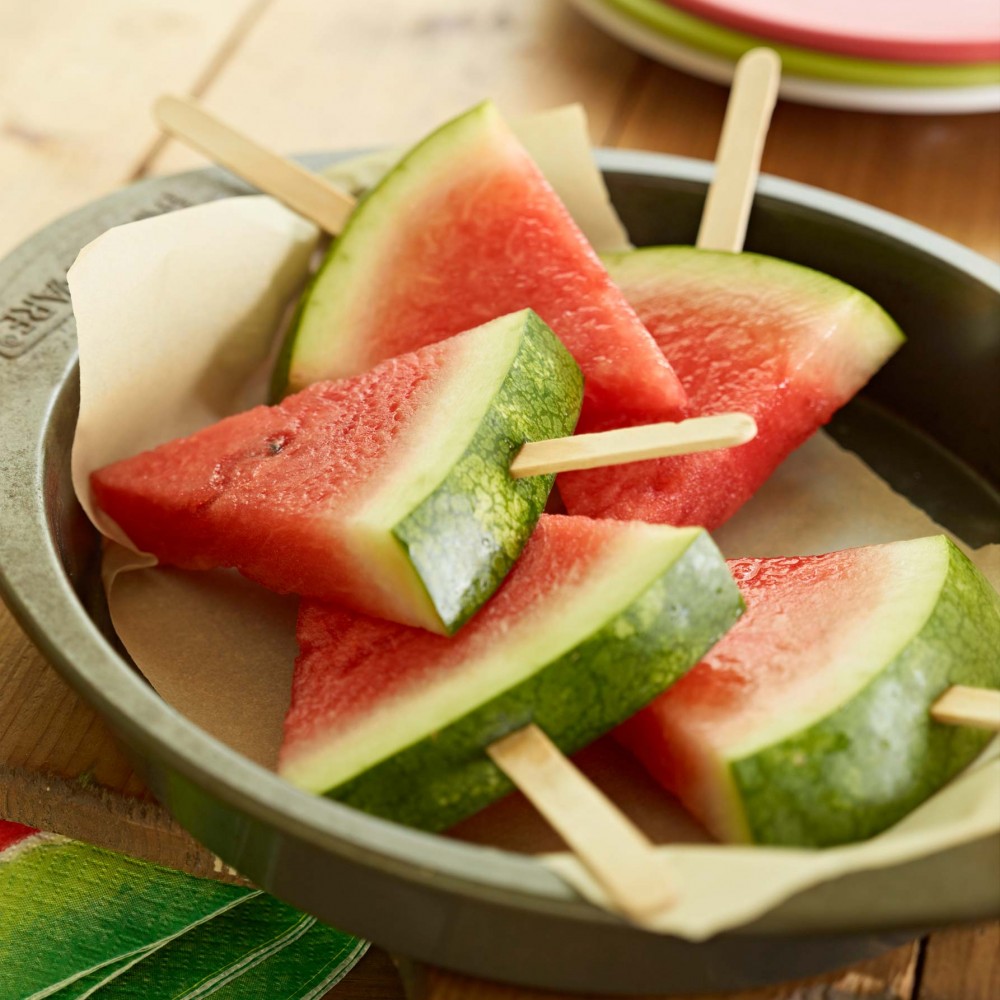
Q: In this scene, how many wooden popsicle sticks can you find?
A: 5